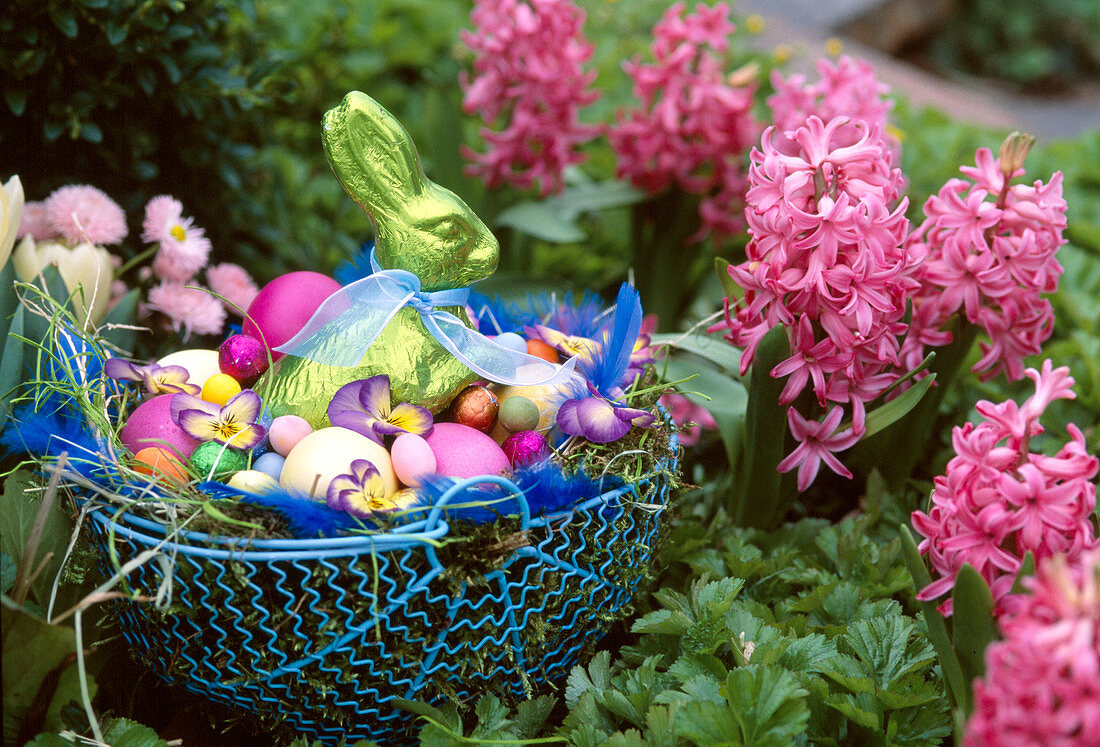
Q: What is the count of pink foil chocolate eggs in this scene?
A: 2